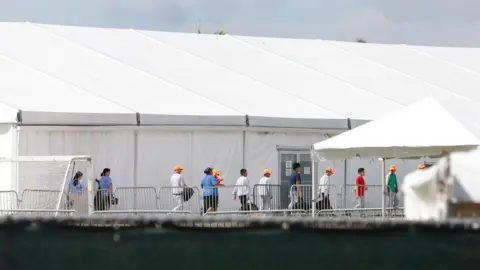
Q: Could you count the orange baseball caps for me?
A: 6